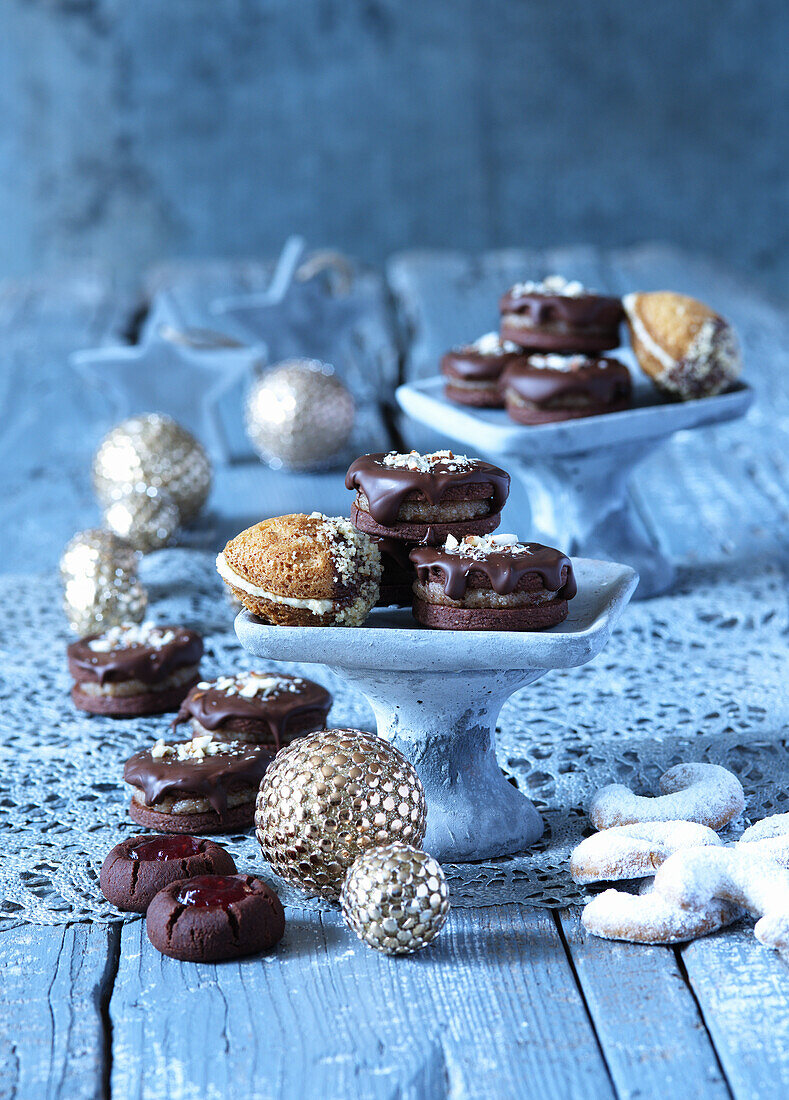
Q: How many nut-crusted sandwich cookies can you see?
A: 2